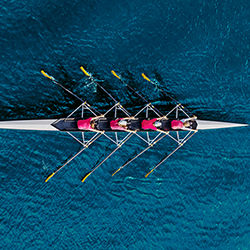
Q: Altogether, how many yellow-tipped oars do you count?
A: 8